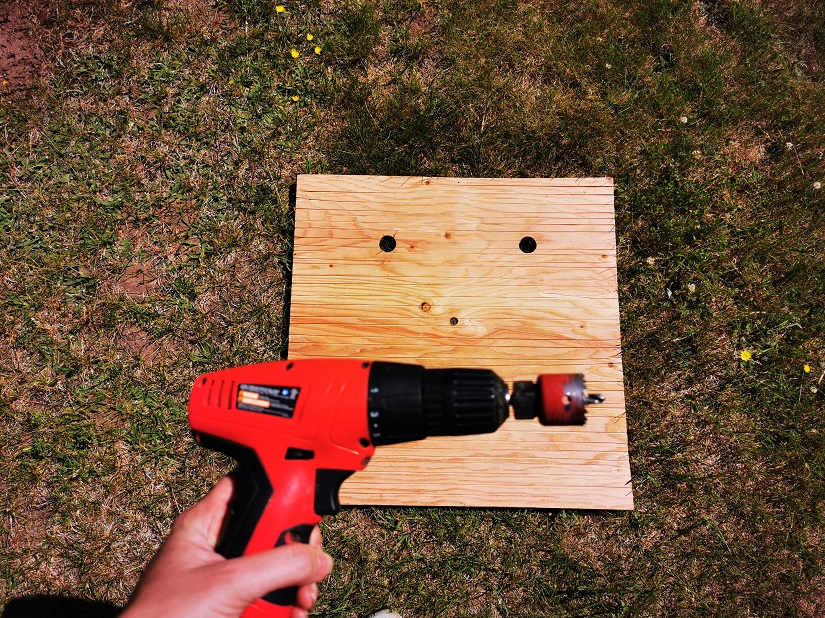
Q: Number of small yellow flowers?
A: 7